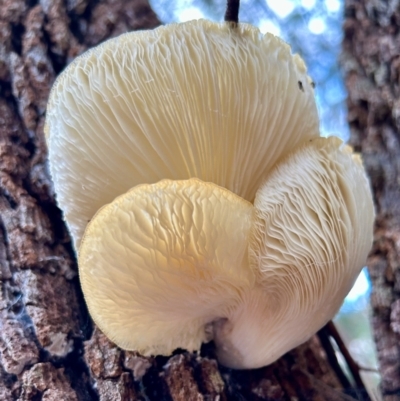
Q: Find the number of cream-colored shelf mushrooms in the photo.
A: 3